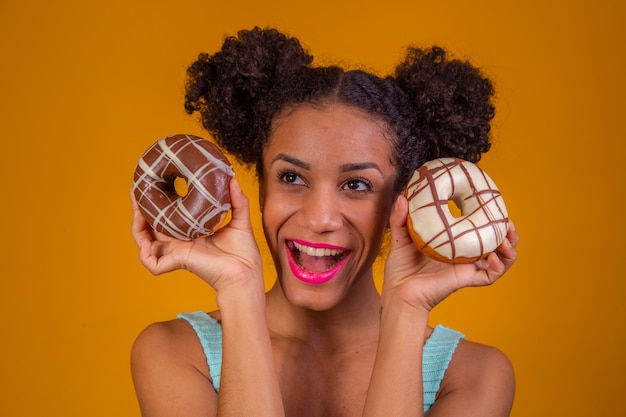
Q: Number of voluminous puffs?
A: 2